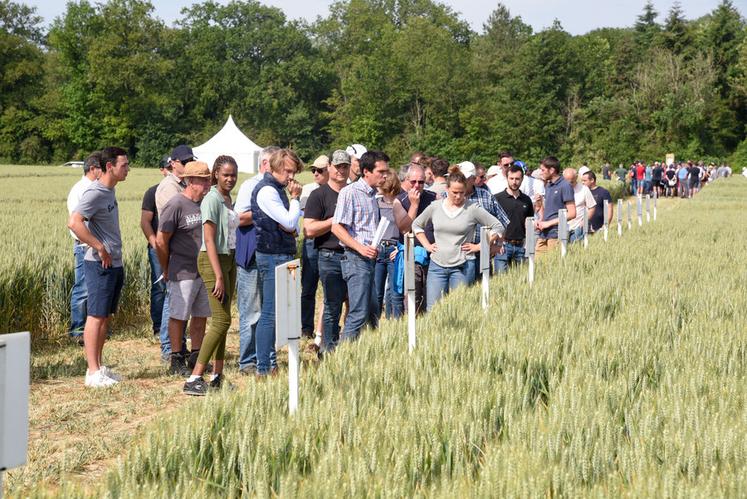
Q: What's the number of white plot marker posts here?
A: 13